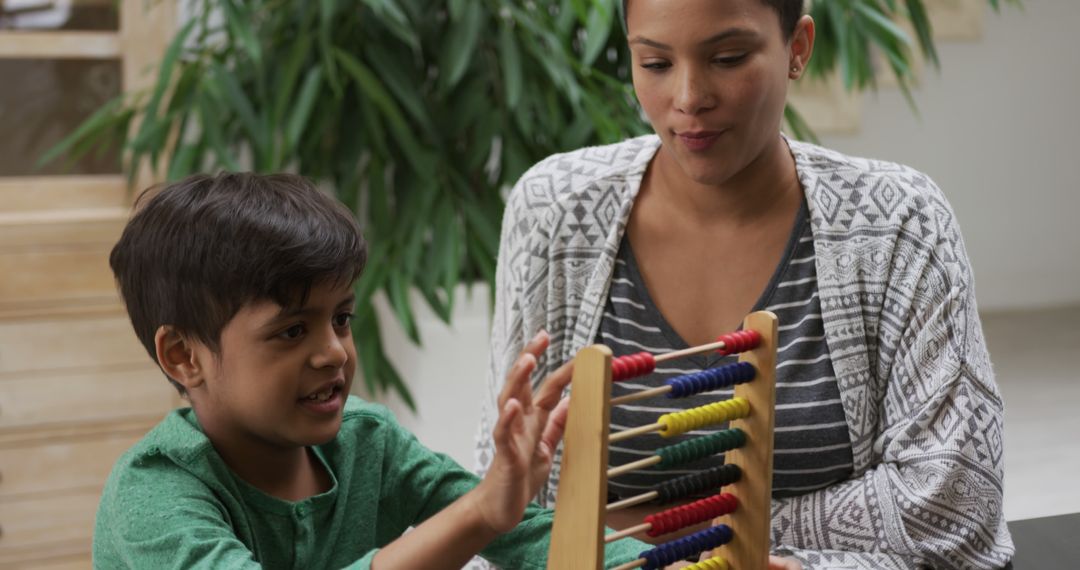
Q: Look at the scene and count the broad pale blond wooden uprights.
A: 2